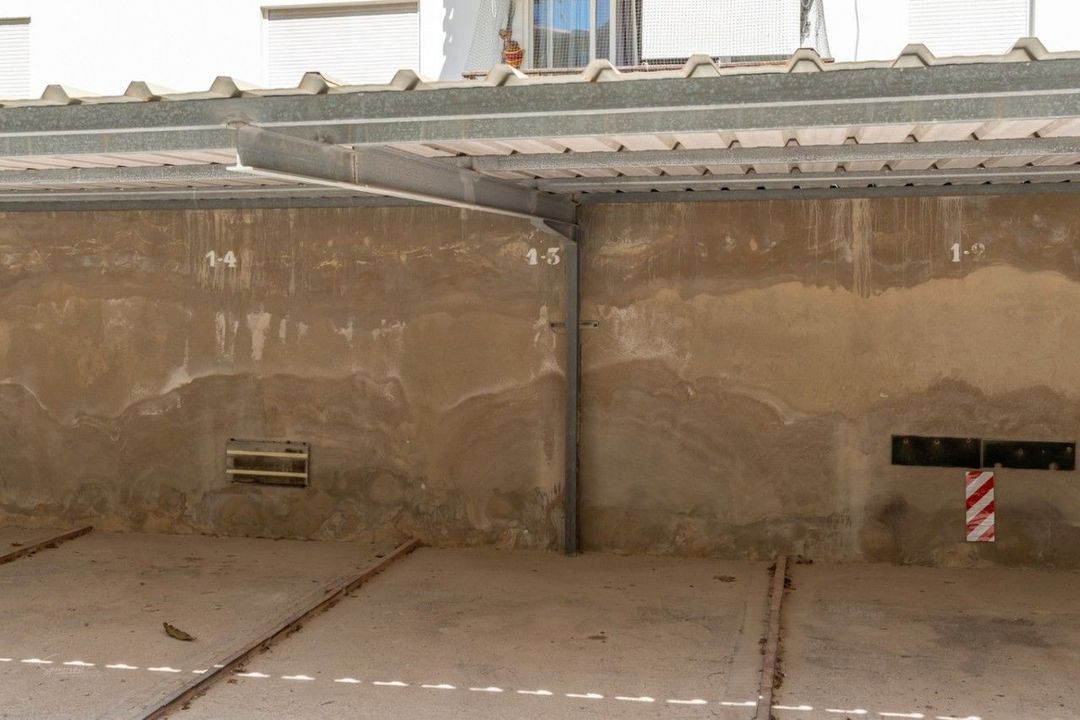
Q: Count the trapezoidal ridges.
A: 11